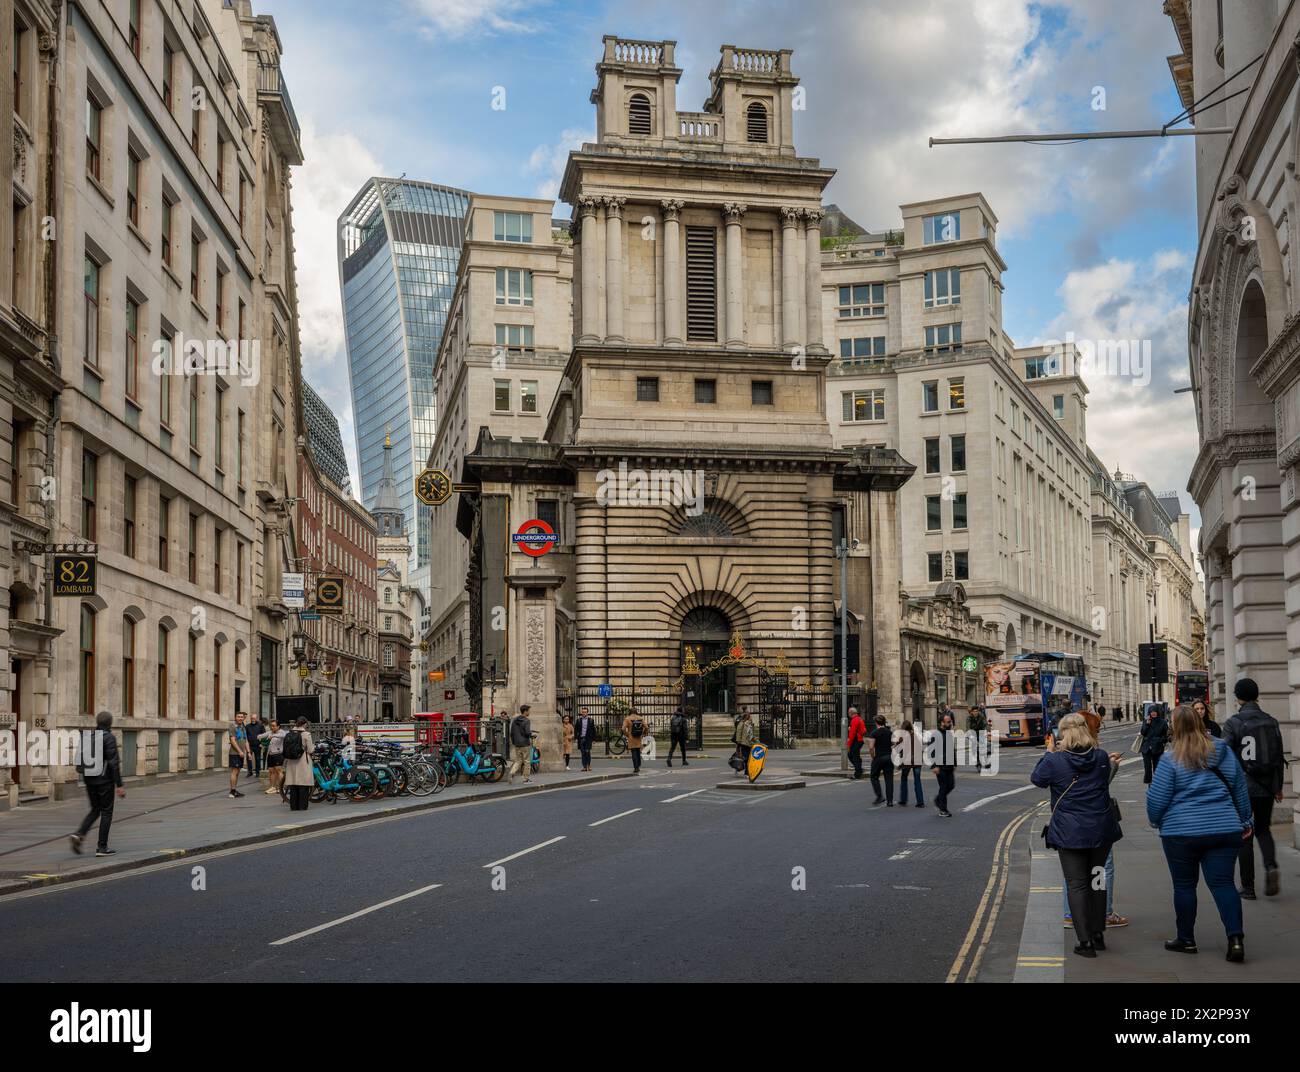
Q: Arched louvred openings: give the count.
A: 2